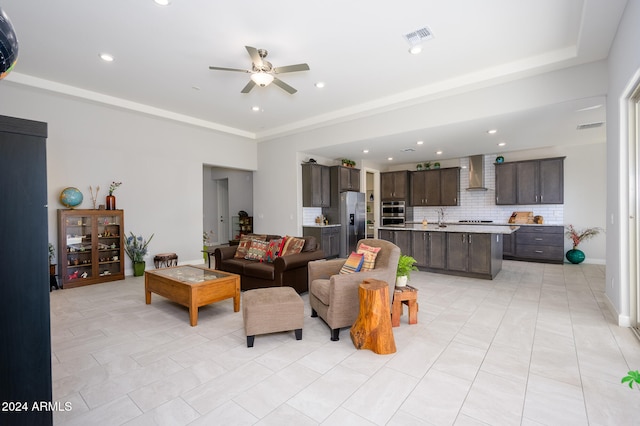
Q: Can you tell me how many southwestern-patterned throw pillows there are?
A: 6